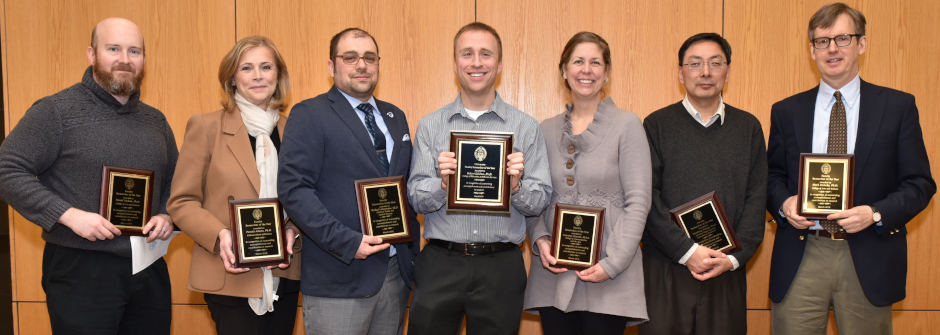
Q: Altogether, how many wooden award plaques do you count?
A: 7